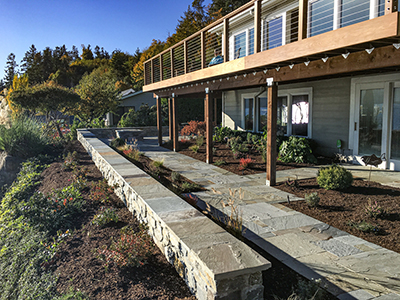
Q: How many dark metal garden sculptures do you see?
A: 1